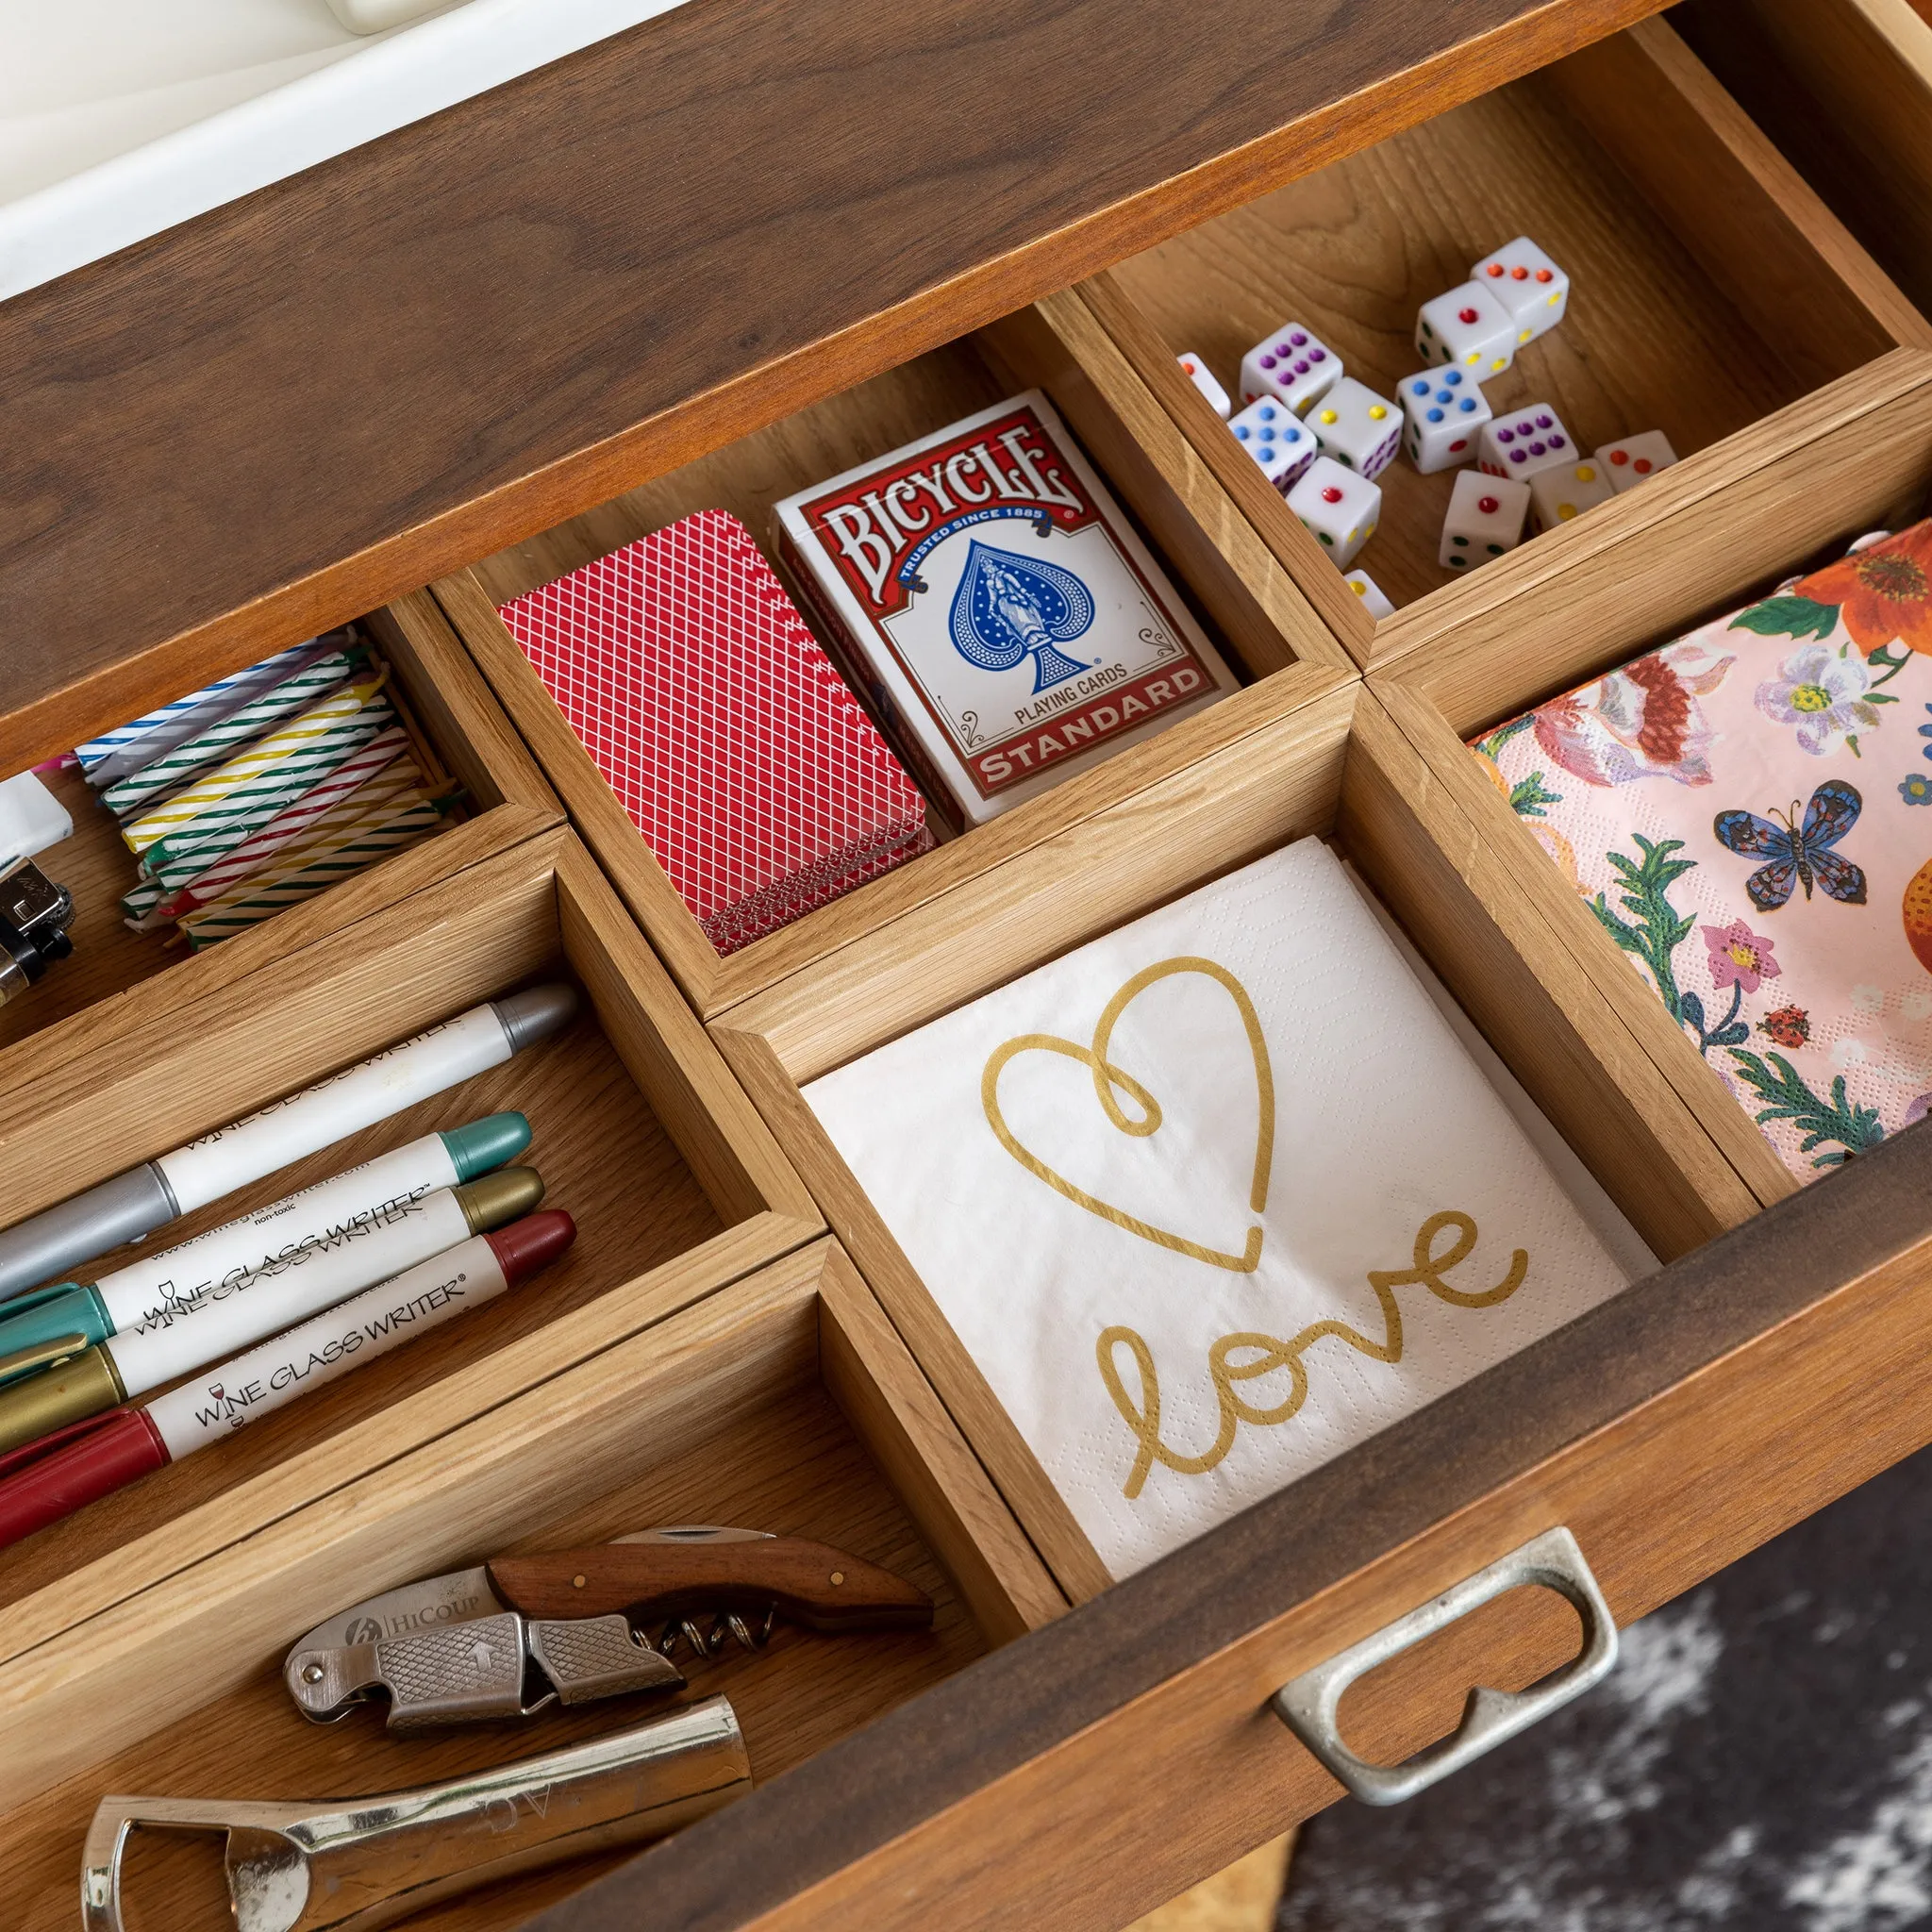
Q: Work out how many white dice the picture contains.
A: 13